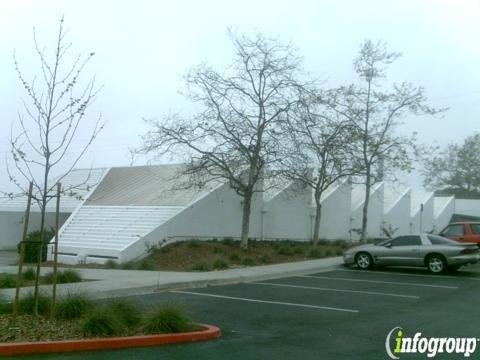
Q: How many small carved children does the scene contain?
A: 0